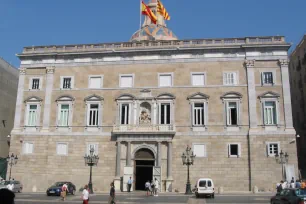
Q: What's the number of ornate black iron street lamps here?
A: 4